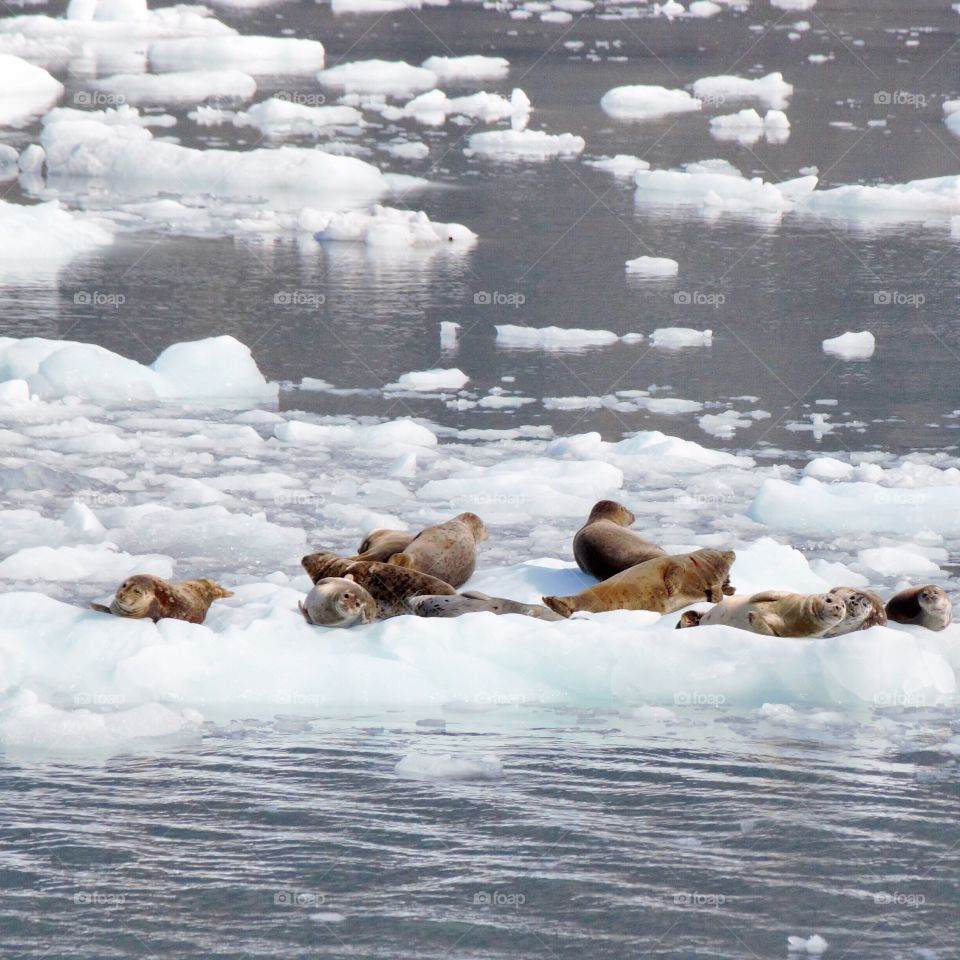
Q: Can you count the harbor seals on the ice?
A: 11